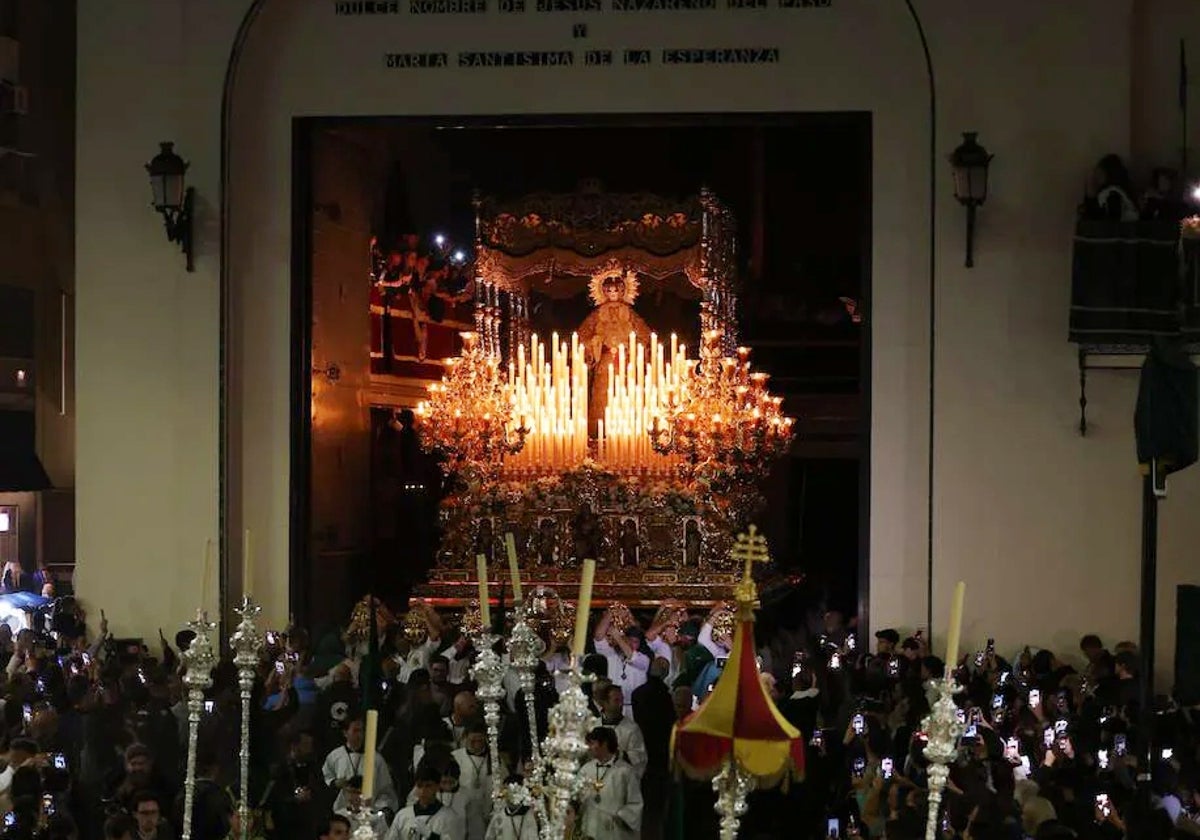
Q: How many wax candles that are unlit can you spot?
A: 7